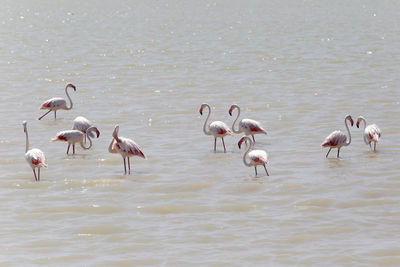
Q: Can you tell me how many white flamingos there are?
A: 10